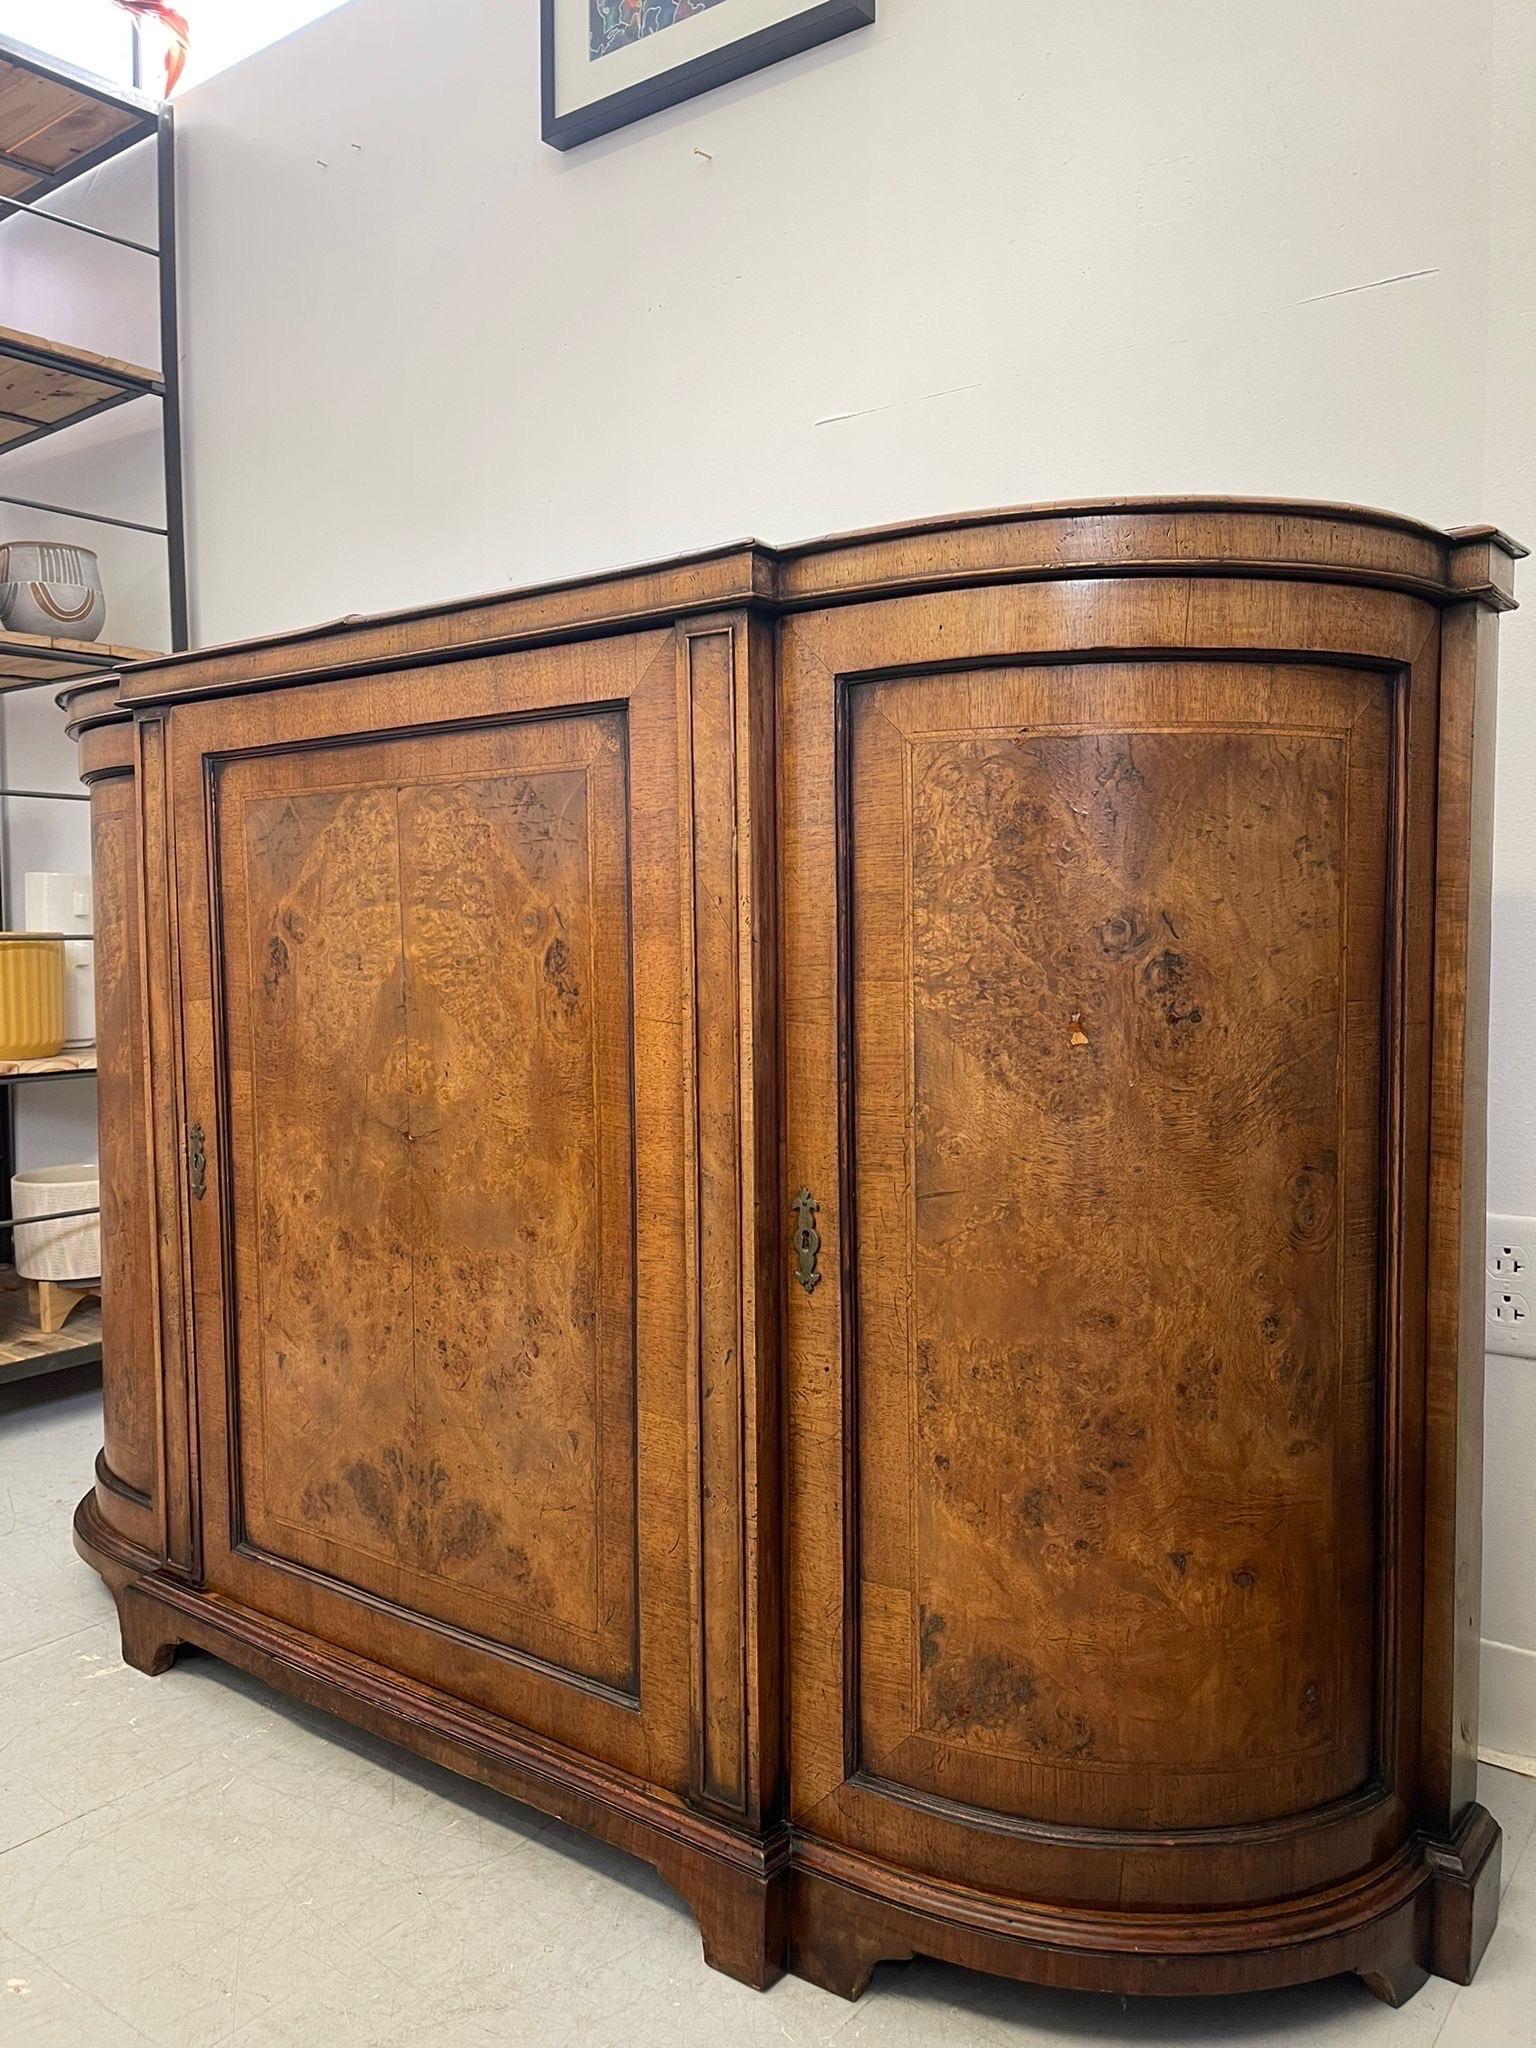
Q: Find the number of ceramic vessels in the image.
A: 4